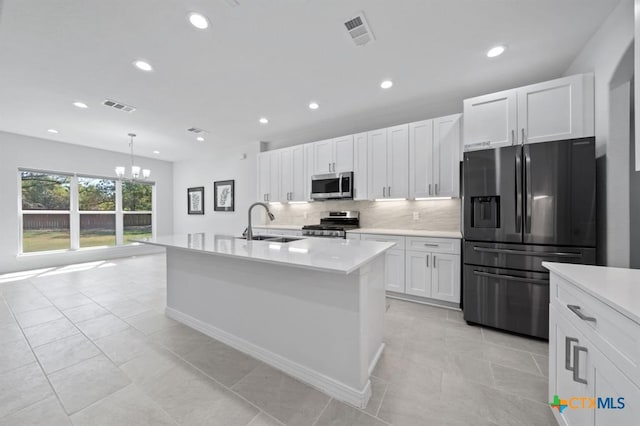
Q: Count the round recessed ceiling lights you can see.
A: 10